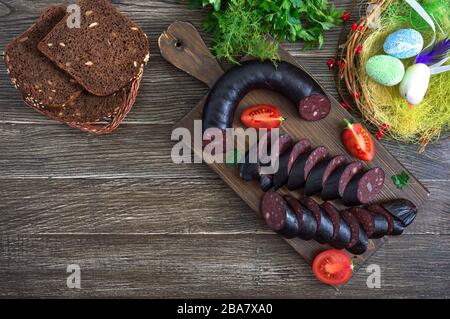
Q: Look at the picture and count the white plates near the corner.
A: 0